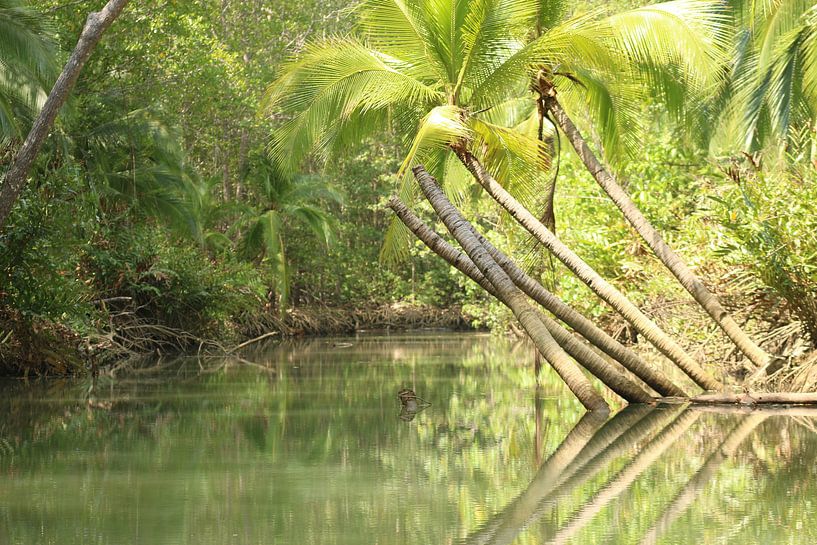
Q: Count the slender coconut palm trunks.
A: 5